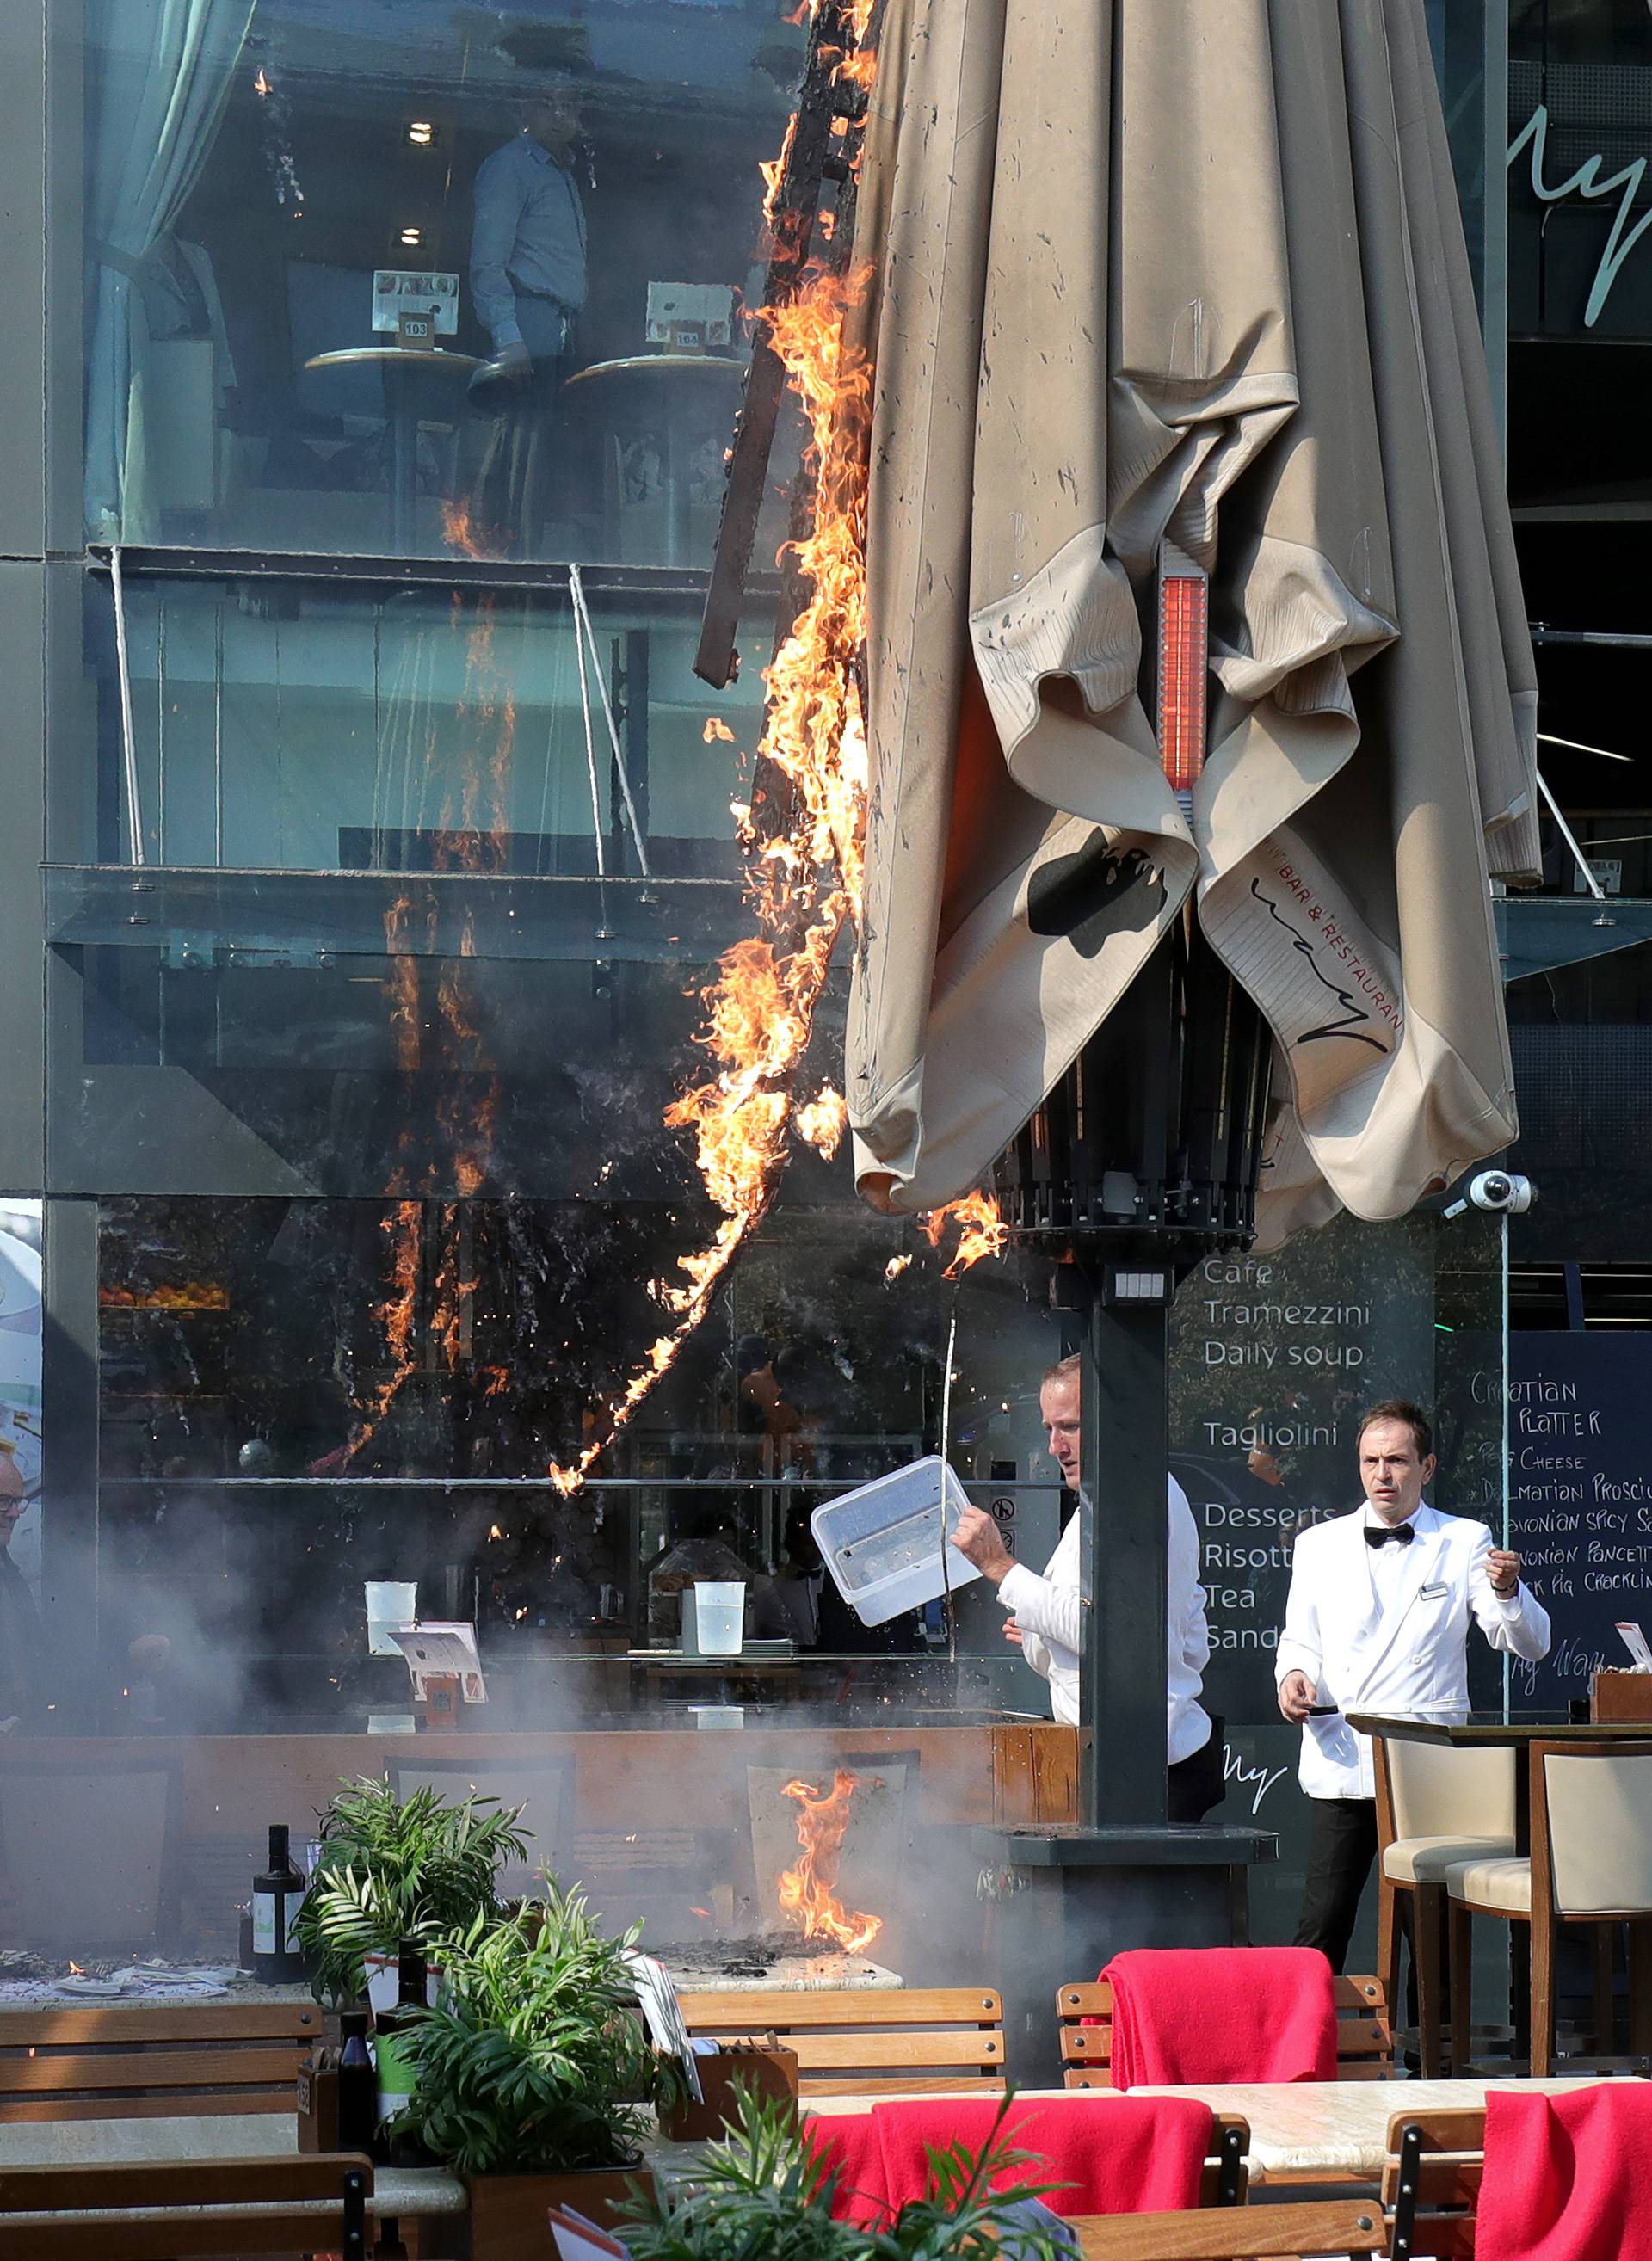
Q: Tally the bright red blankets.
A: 3